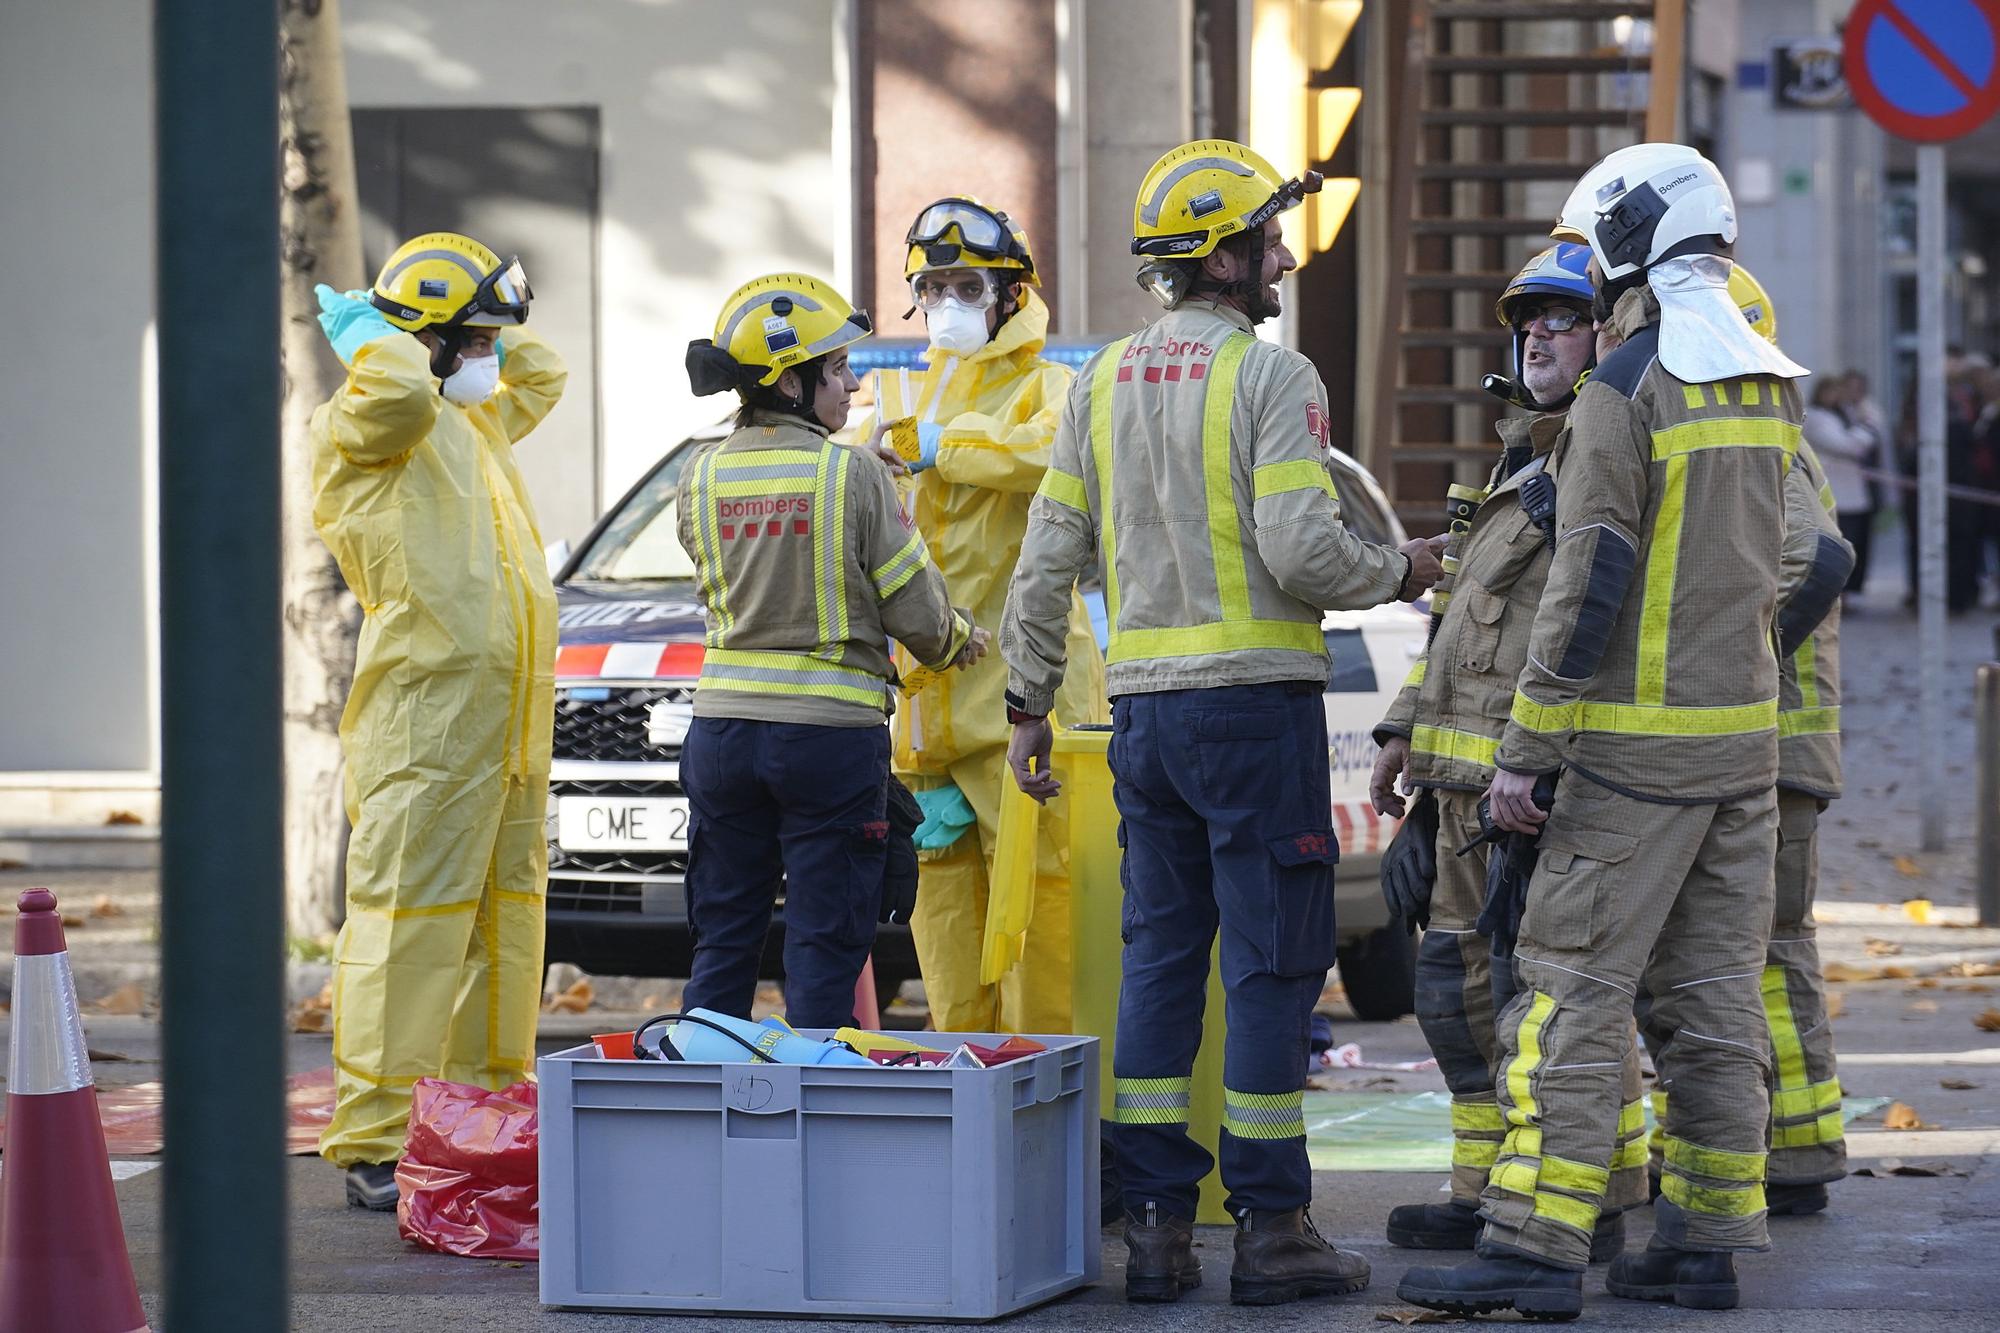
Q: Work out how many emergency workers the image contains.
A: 7